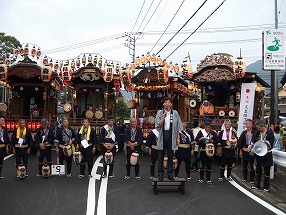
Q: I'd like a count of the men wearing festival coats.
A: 14